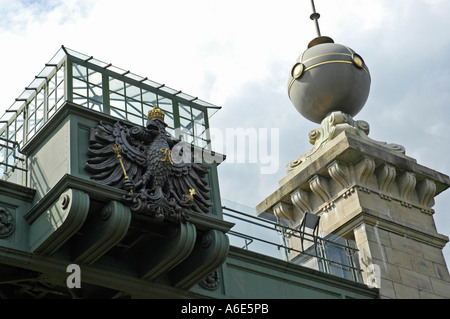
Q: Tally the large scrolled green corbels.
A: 4